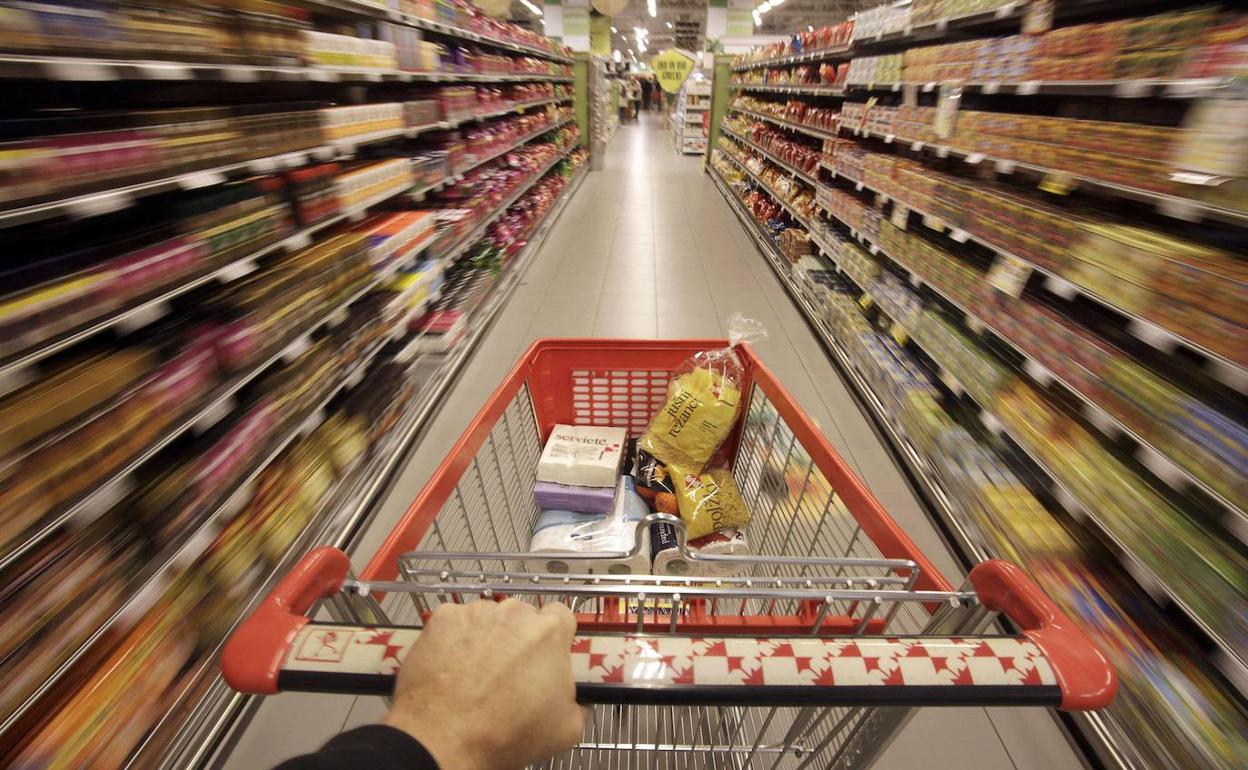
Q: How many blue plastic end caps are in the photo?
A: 0